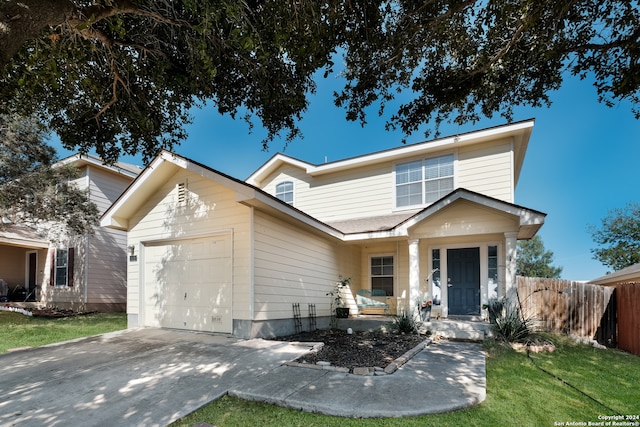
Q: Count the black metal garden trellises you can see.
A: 2